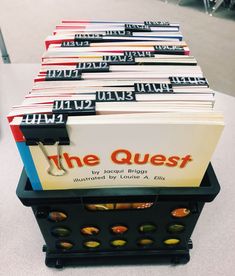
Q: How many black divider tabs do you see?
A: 15